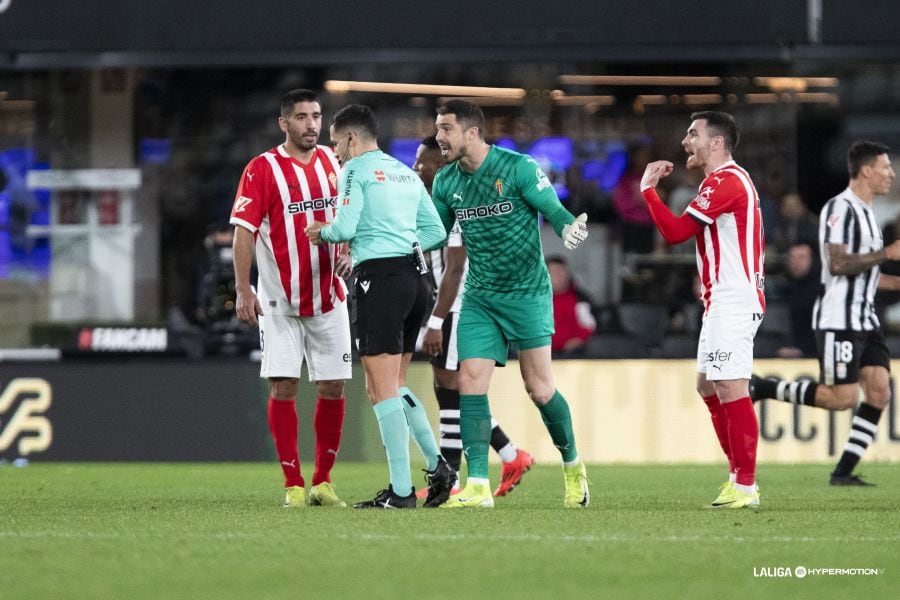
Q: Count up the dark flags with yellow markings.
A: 0